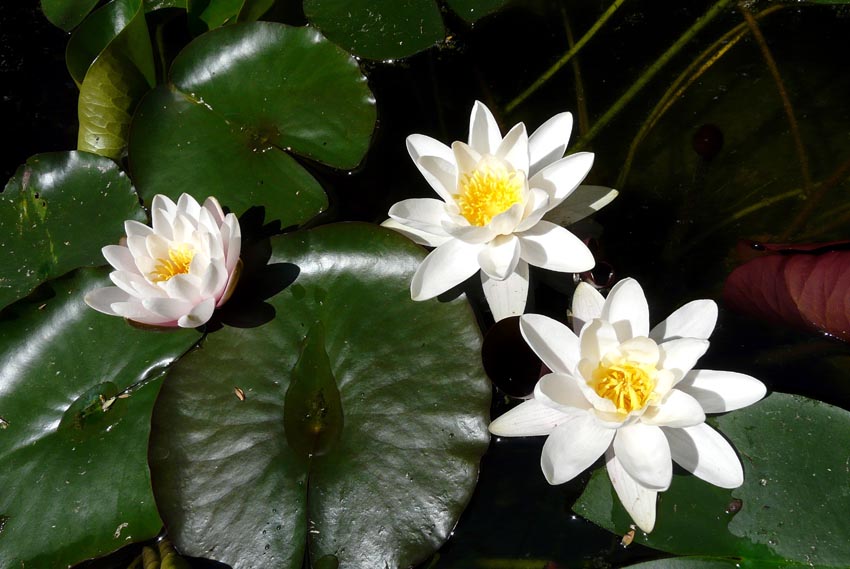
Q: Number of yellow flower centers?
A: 3